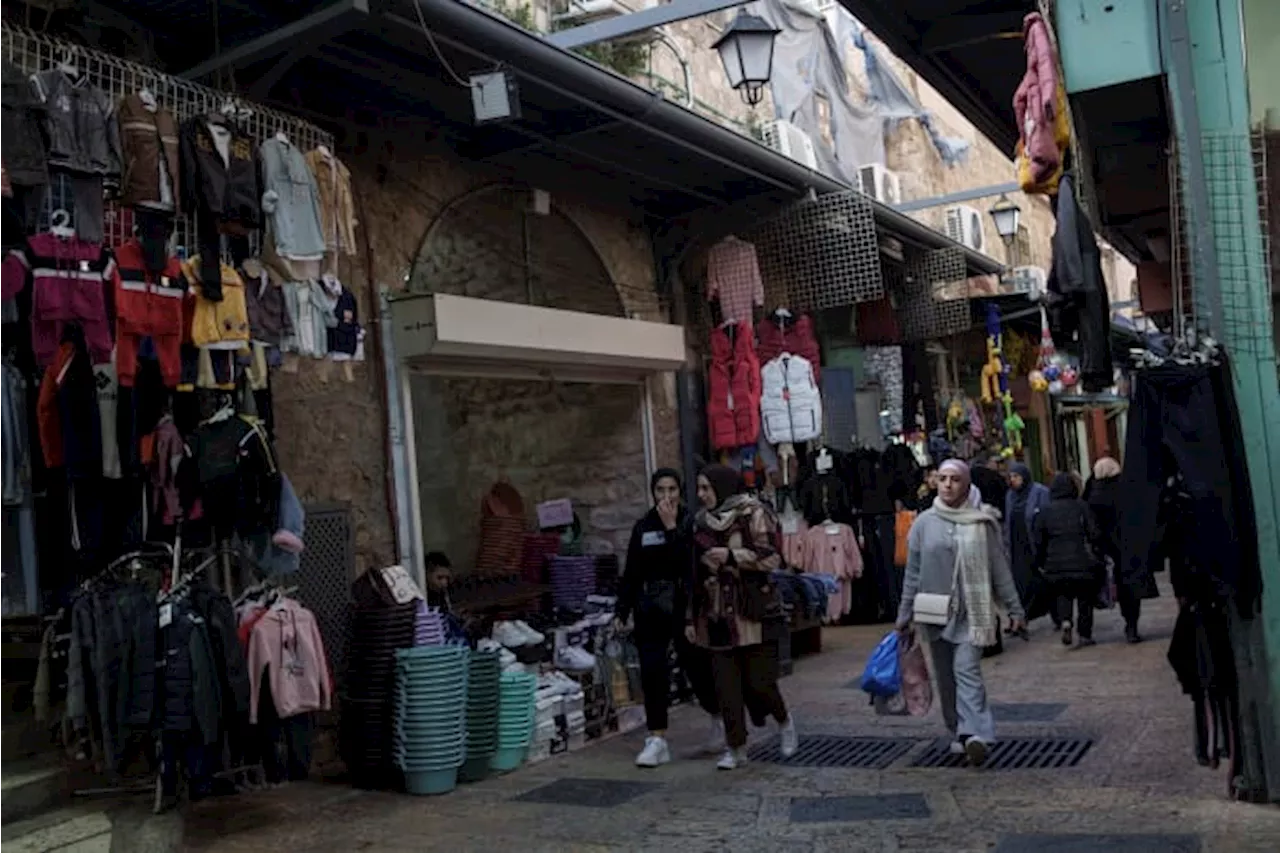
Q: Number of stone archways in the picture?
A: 1